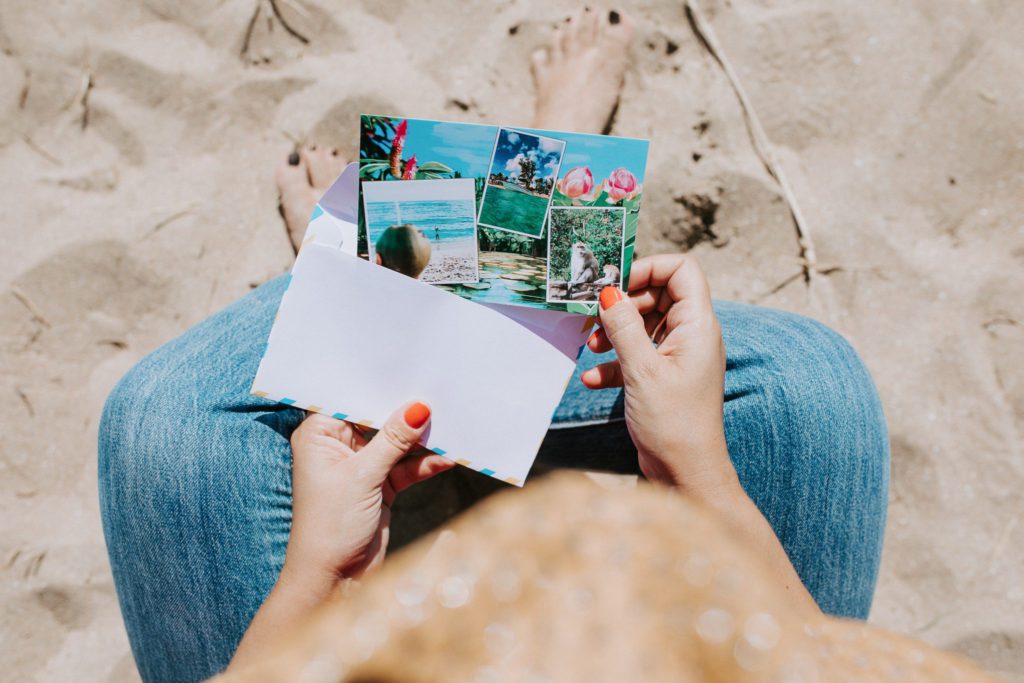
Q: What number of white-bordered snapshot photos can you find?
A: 3